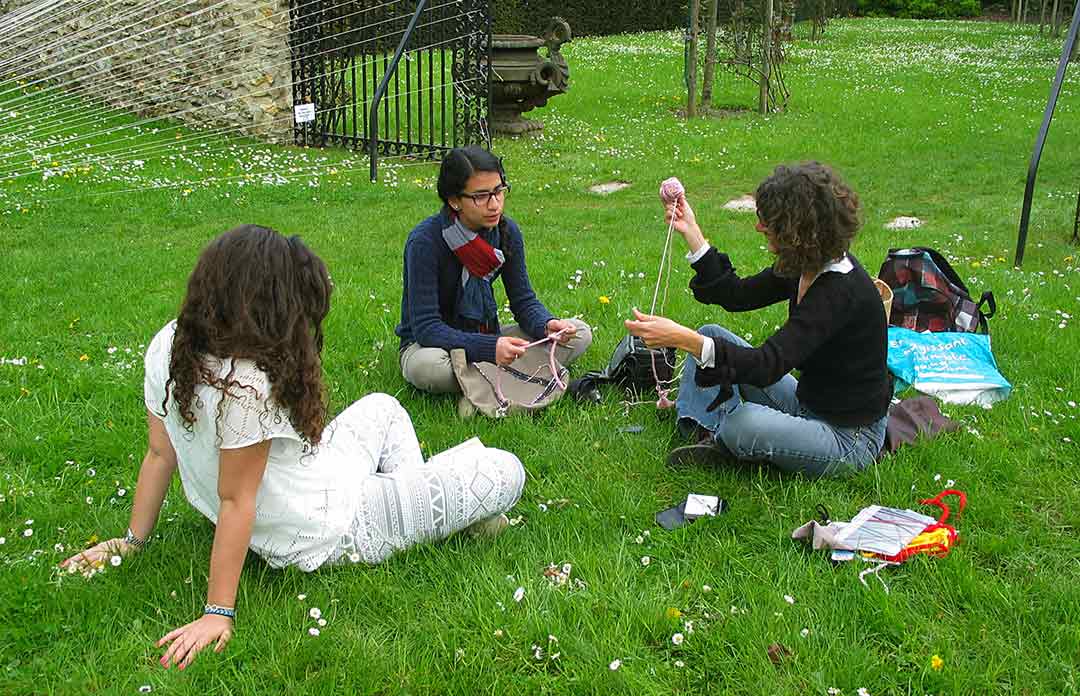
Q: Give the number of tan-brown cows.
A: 0